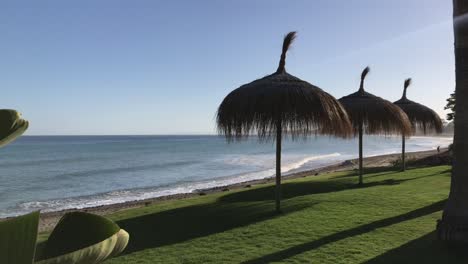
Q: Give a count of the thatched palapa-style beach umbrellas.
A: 3